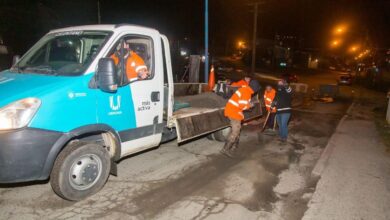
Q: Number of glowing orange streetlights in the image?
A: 4